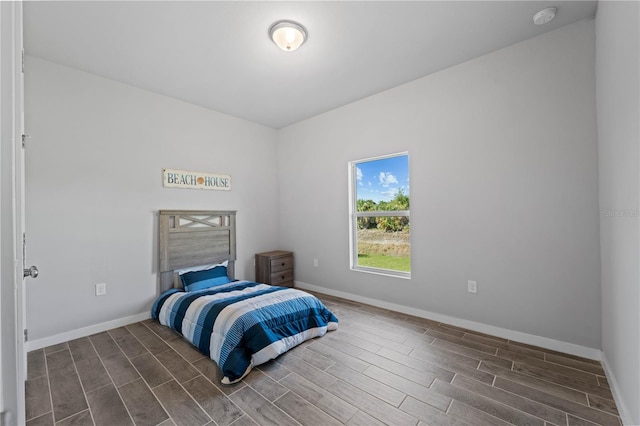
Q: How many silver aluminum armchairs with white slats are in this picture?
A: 0